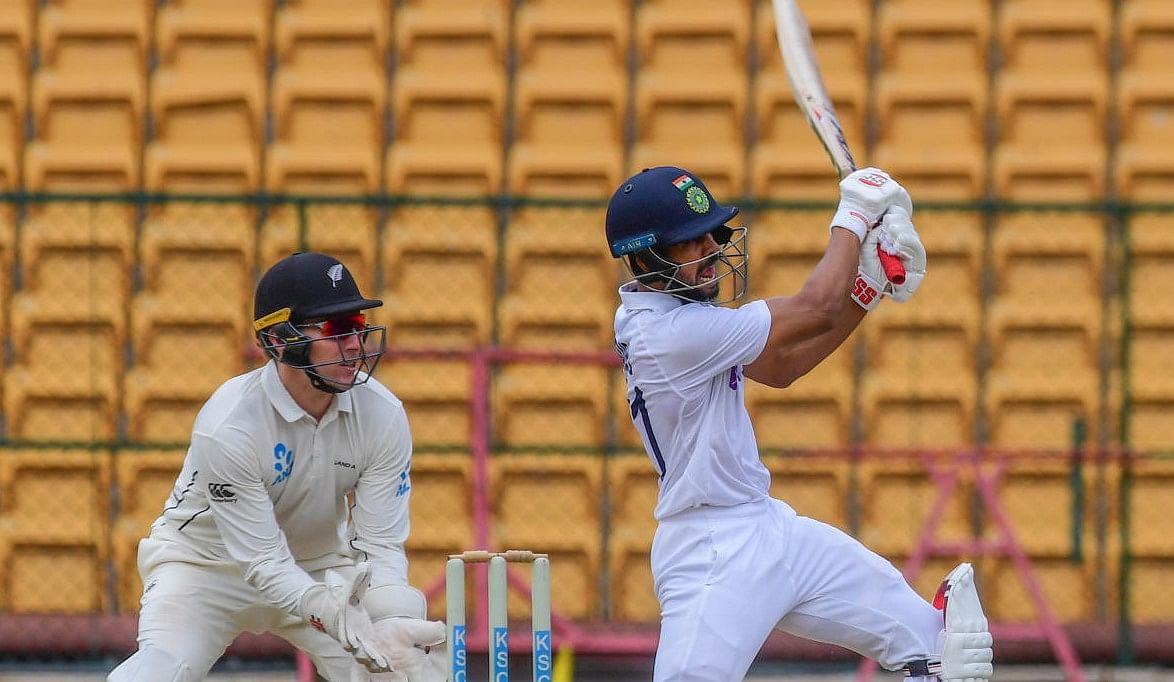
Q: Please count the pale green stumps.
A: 3